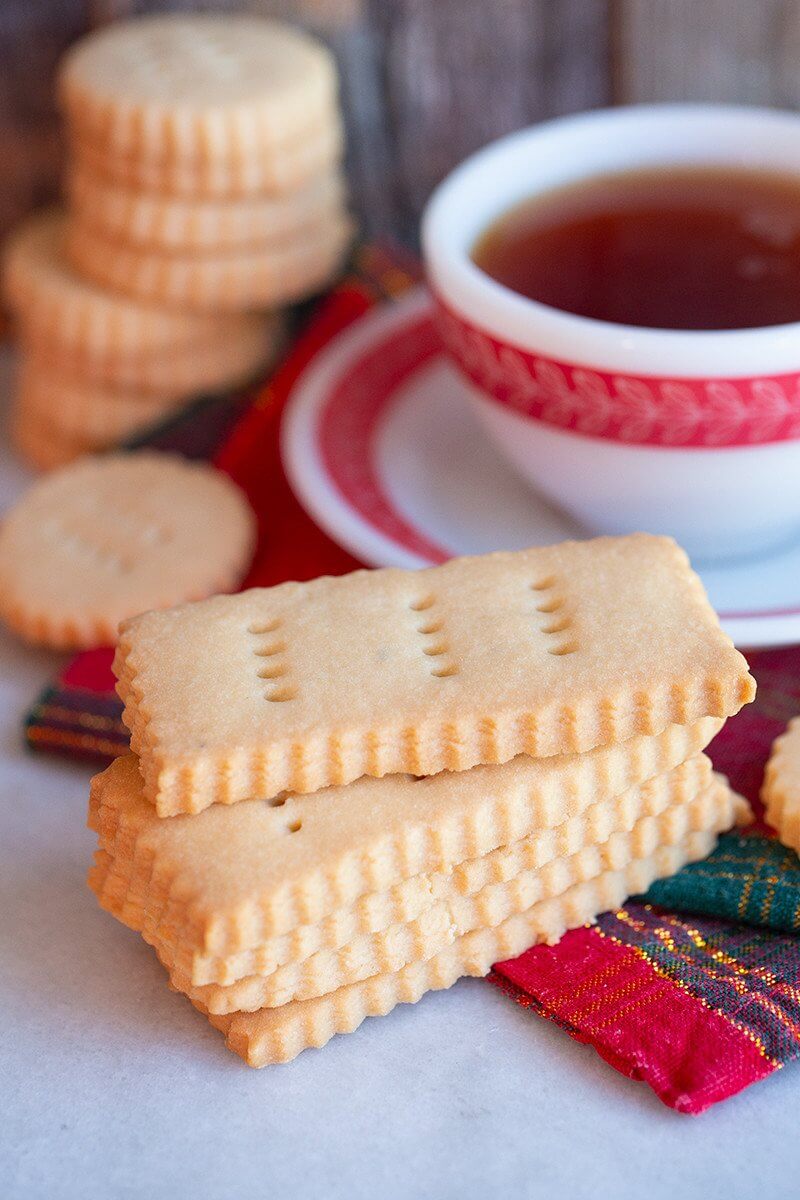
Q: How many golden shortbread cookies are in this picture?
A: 15